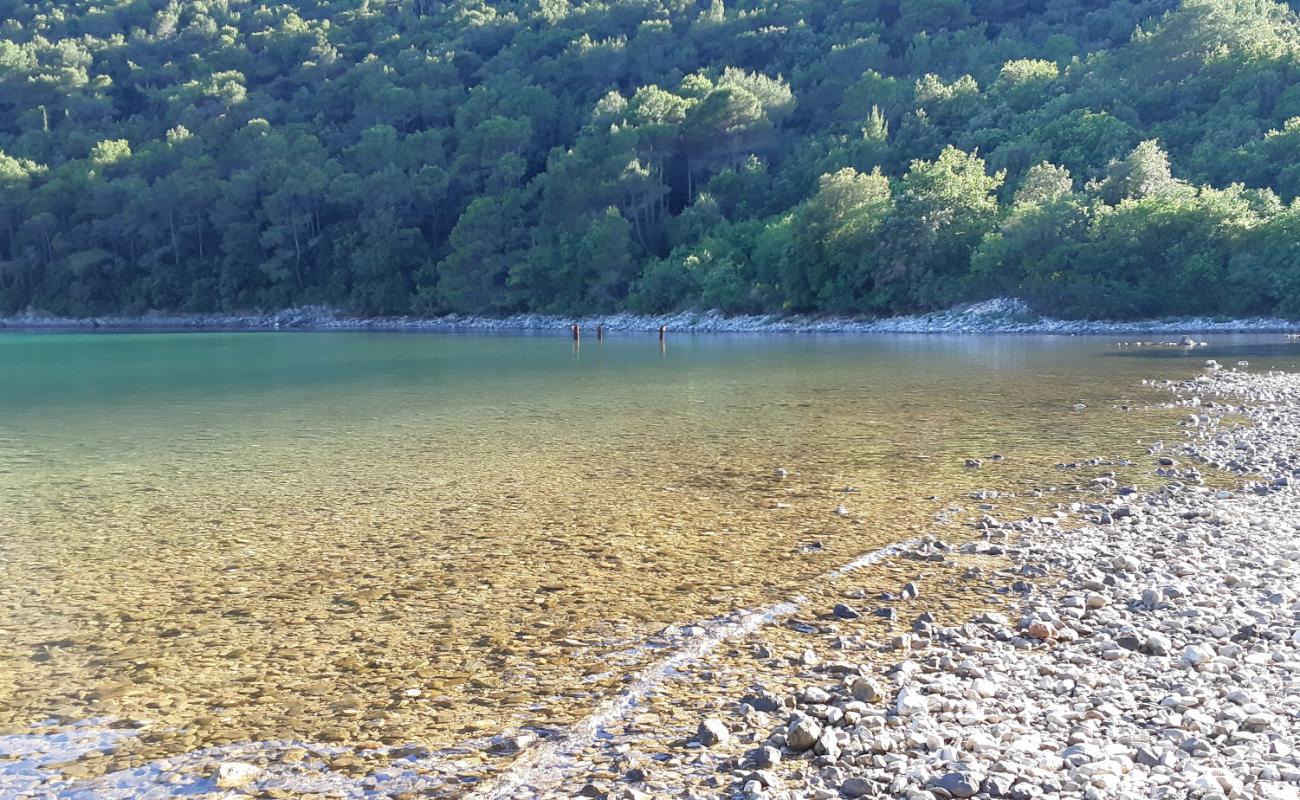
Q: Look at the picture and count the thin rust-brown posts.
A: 3